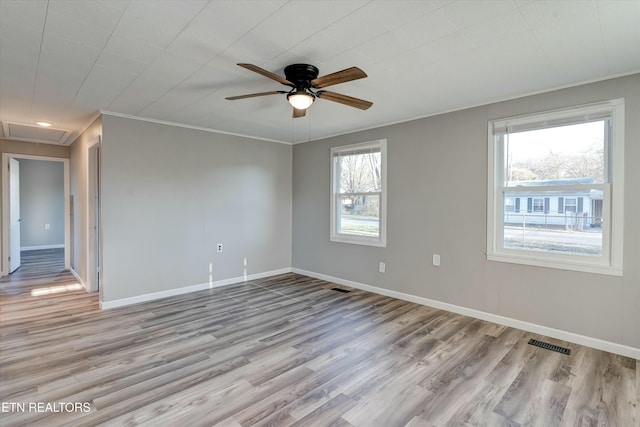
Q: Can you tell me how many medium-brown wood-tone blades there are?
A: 5